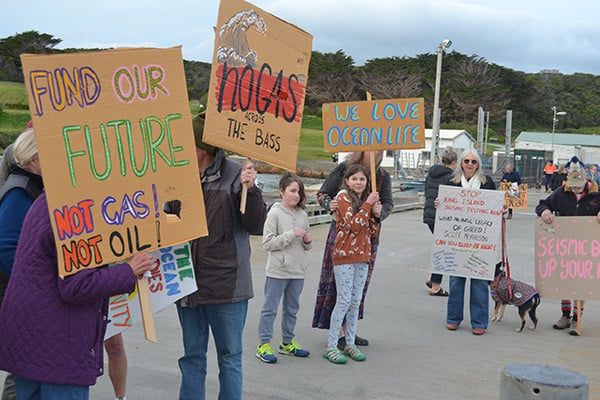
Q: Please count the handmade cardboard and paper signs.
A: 7